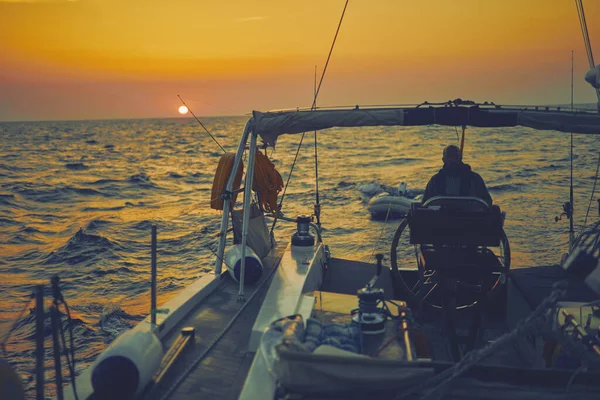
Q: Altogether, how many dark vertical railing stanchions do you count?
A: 3